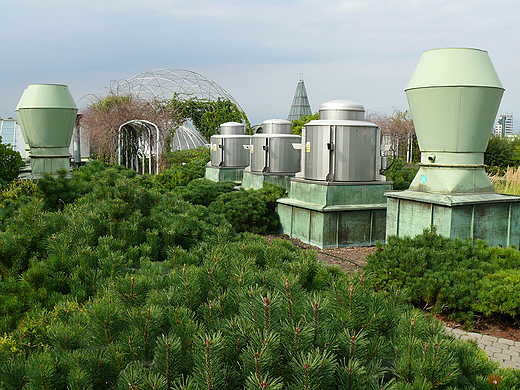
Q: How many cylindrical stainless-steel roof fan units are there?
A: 3